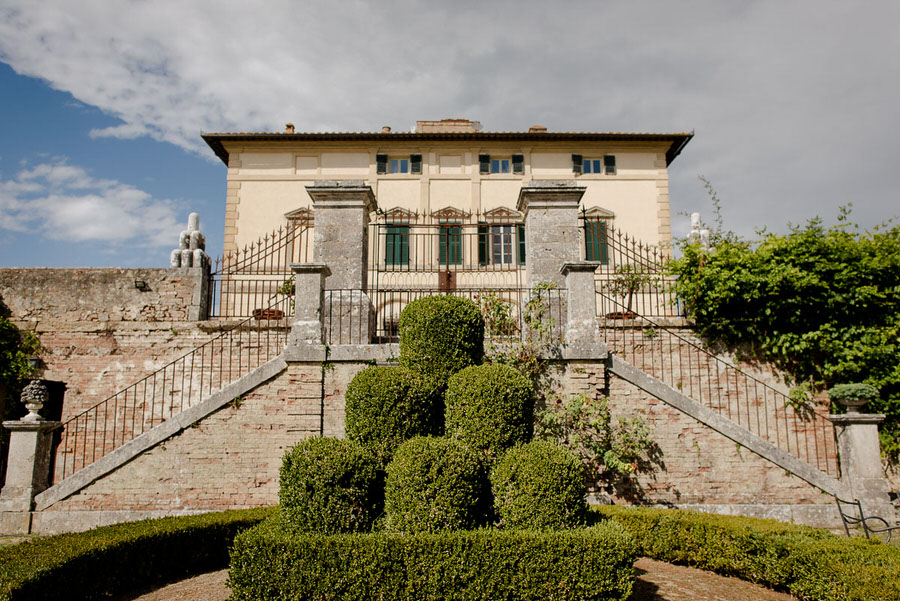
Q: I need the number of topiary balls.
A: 6